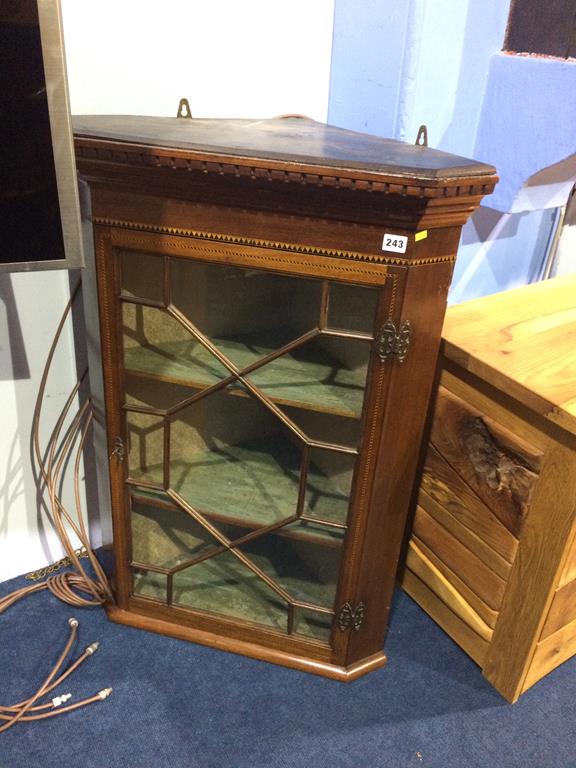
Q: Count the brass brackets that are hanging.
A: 2